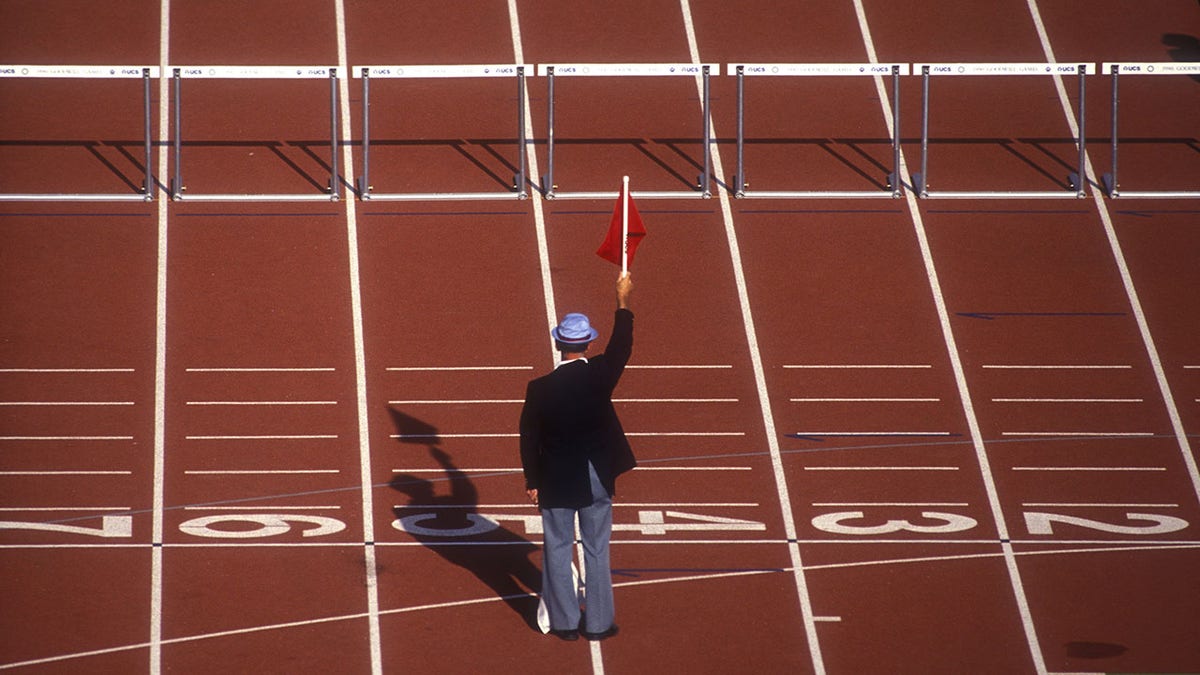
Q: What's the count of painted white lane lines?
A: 6